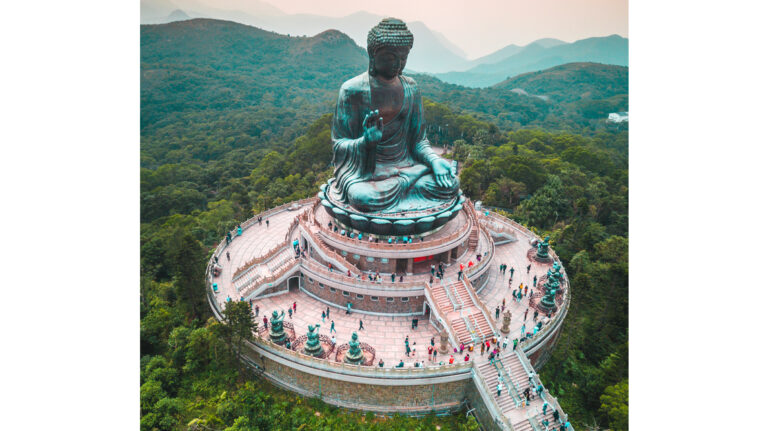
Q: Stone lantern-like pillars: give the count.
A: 2